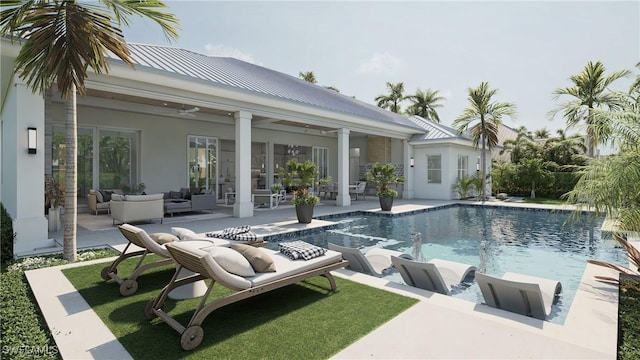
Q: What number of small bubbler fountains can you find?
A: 2